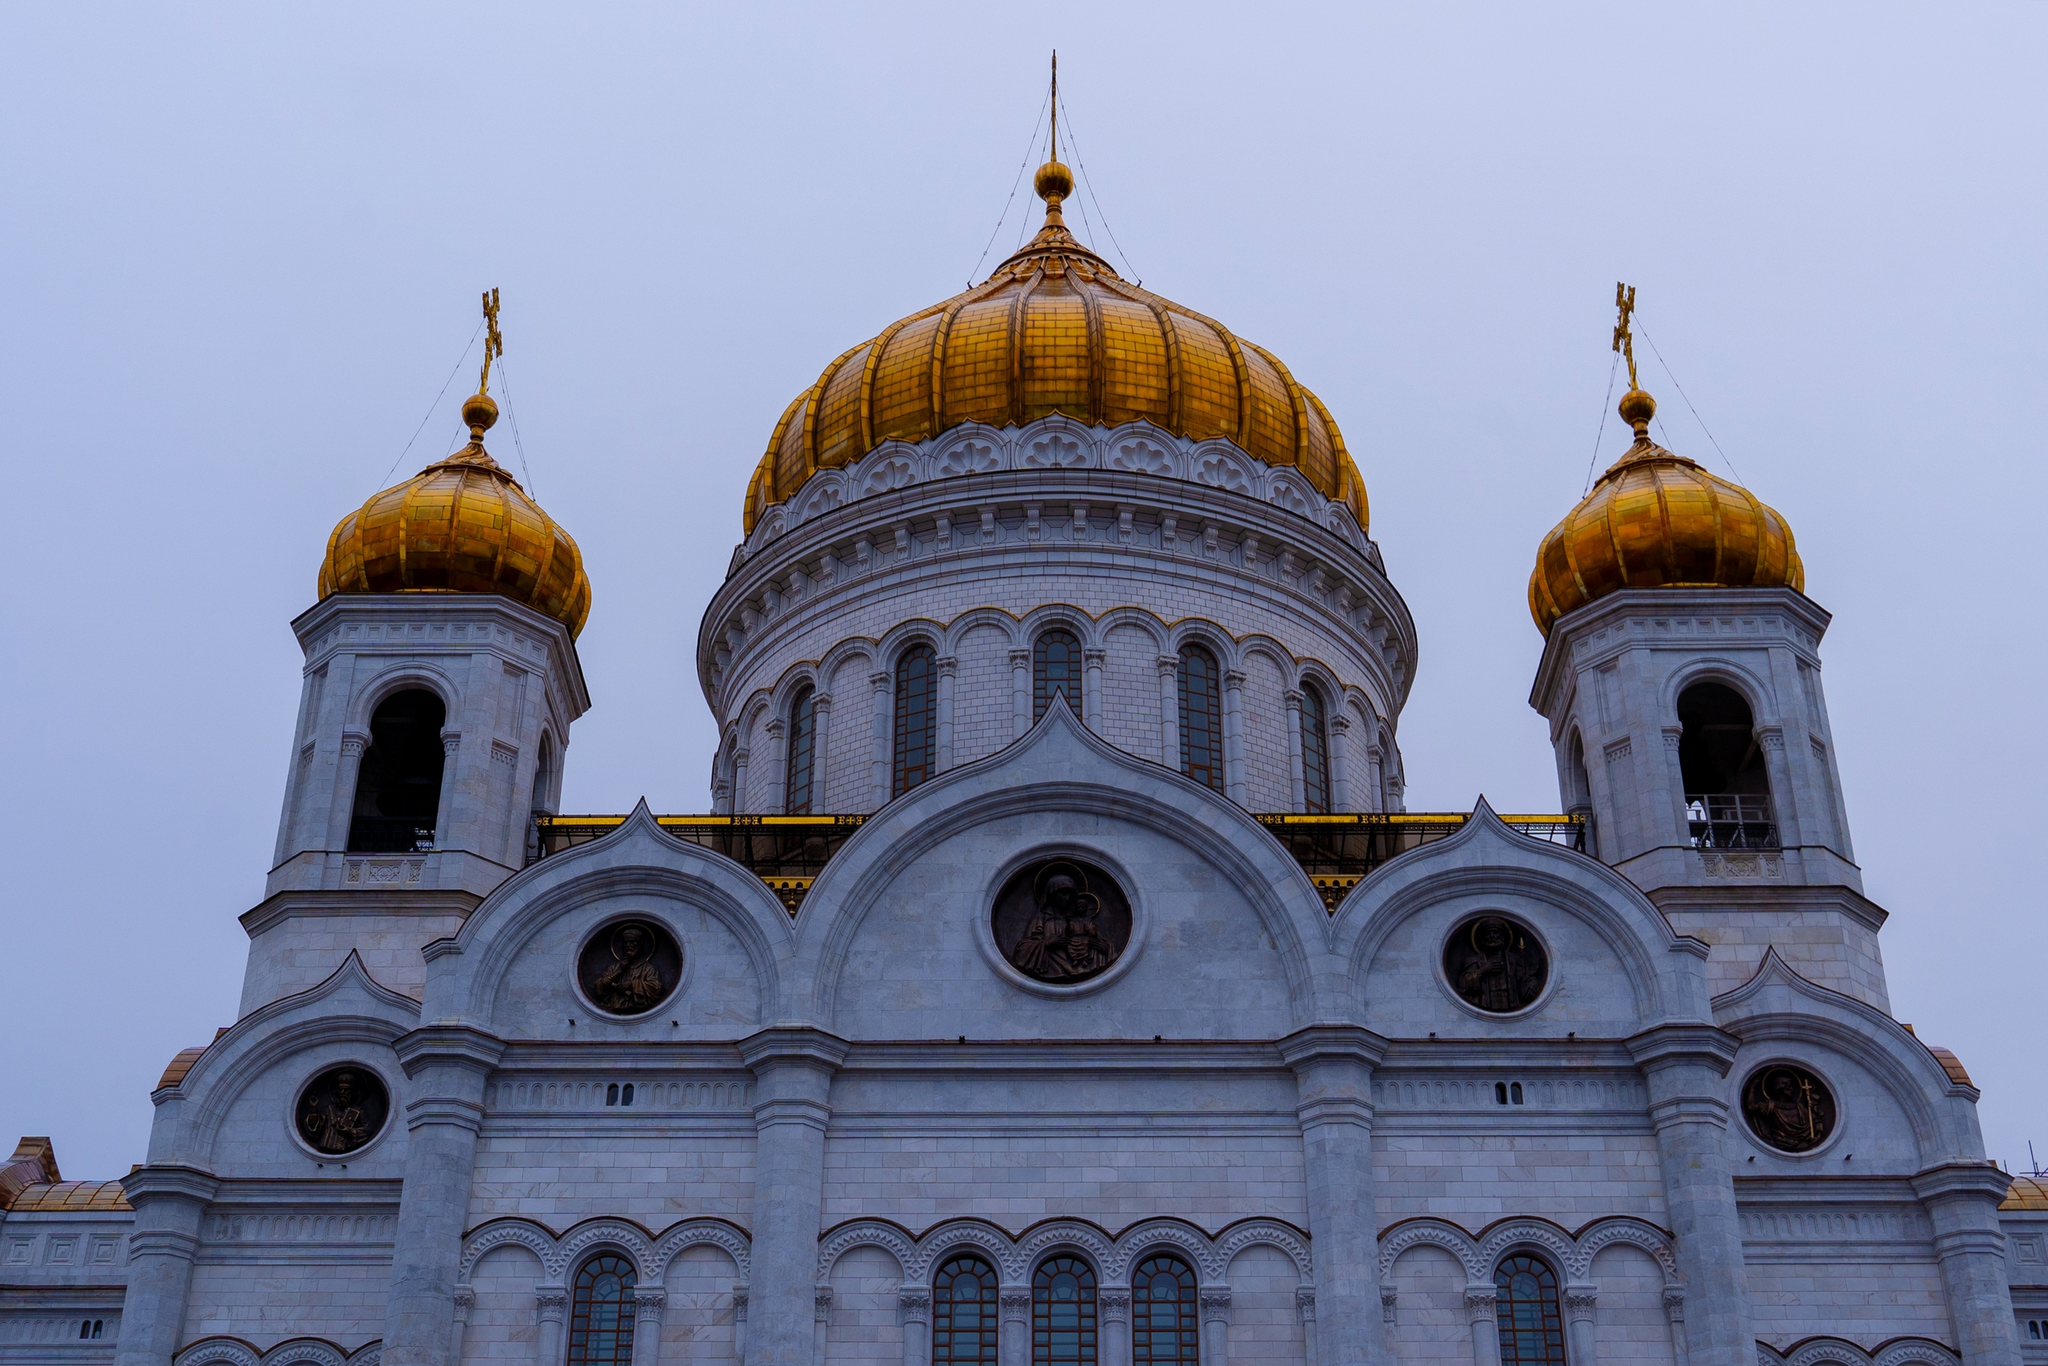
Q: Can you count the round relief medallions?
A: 5